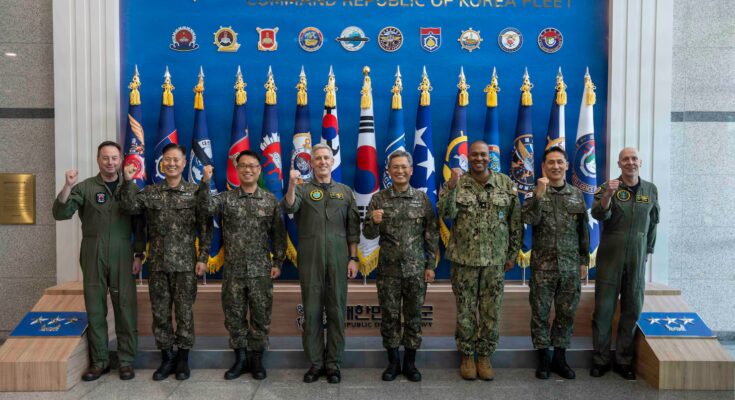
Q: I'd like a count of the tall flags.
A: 15